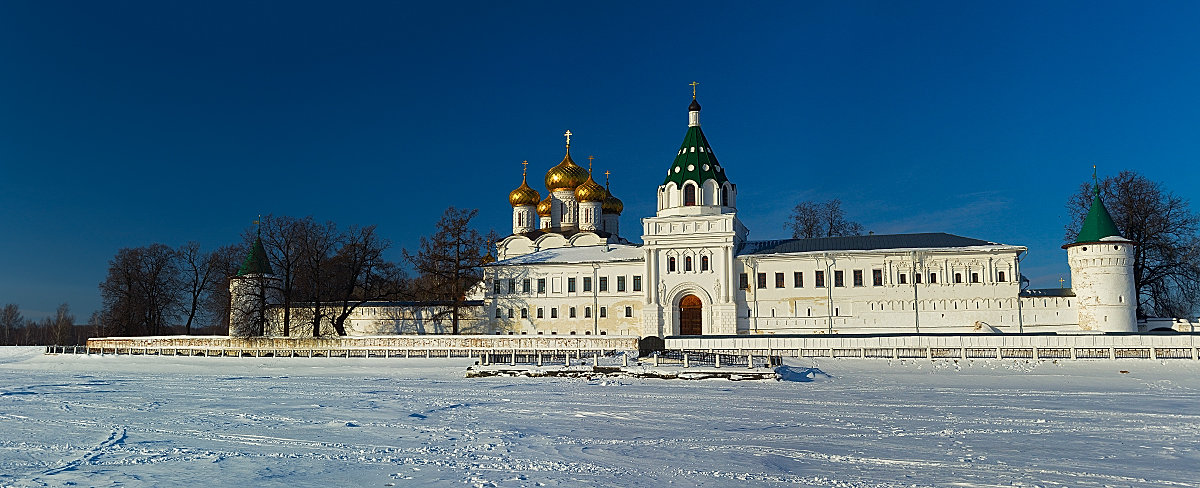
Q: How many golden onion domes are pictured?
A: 5